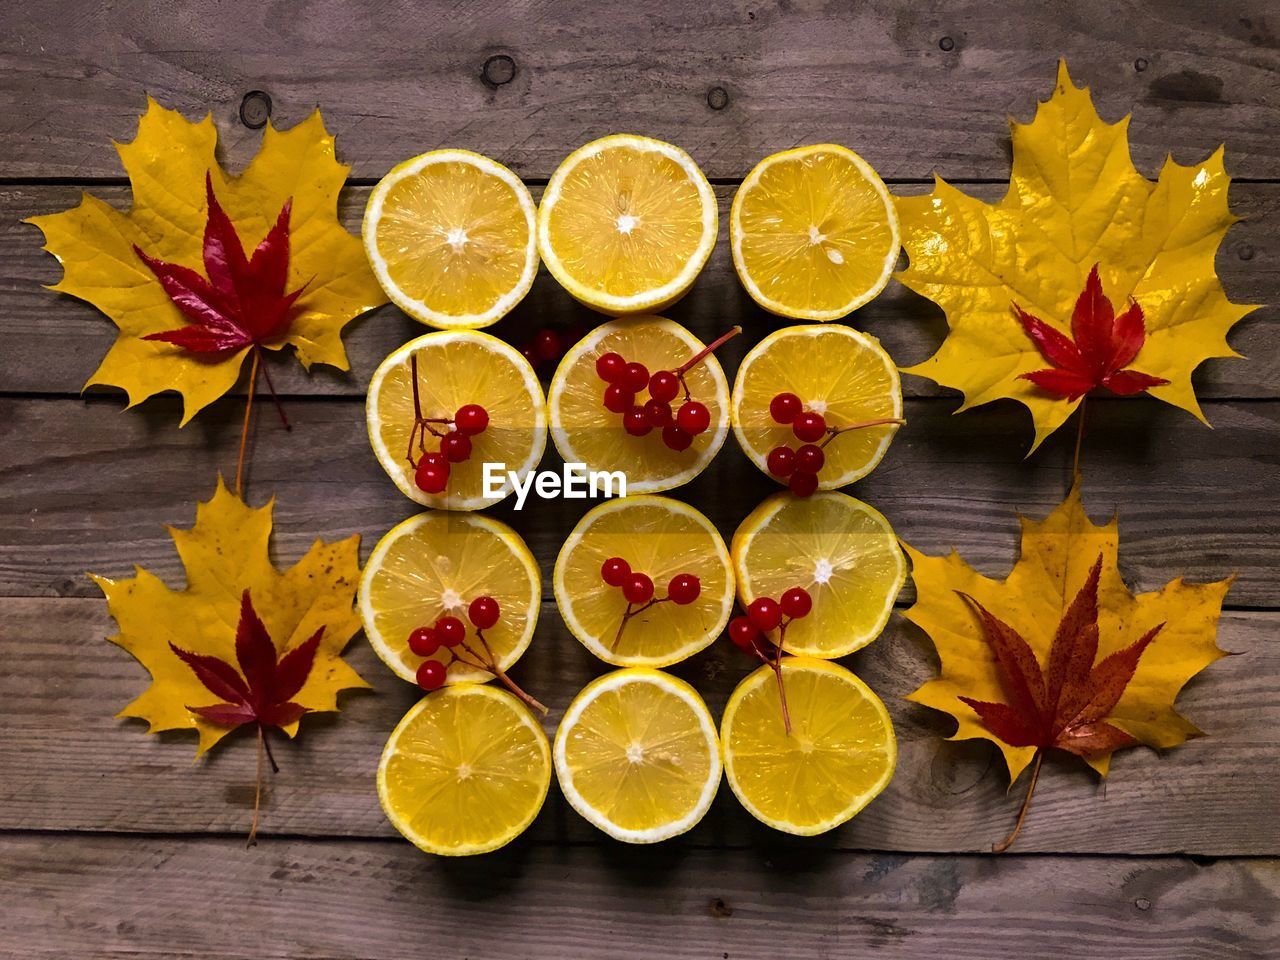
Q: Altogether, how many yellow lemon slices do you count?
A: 12